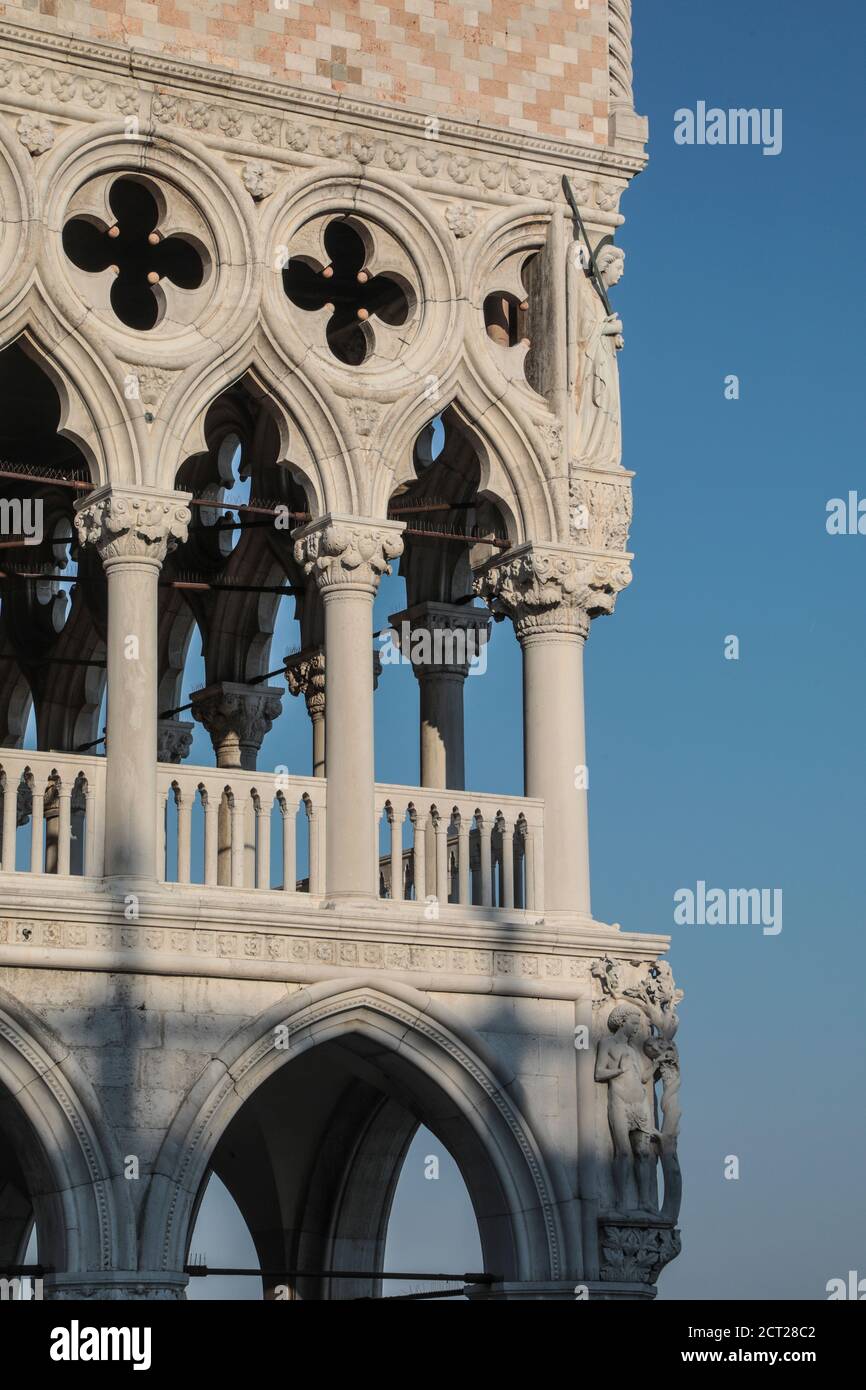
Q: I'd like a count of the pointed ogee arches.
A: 3